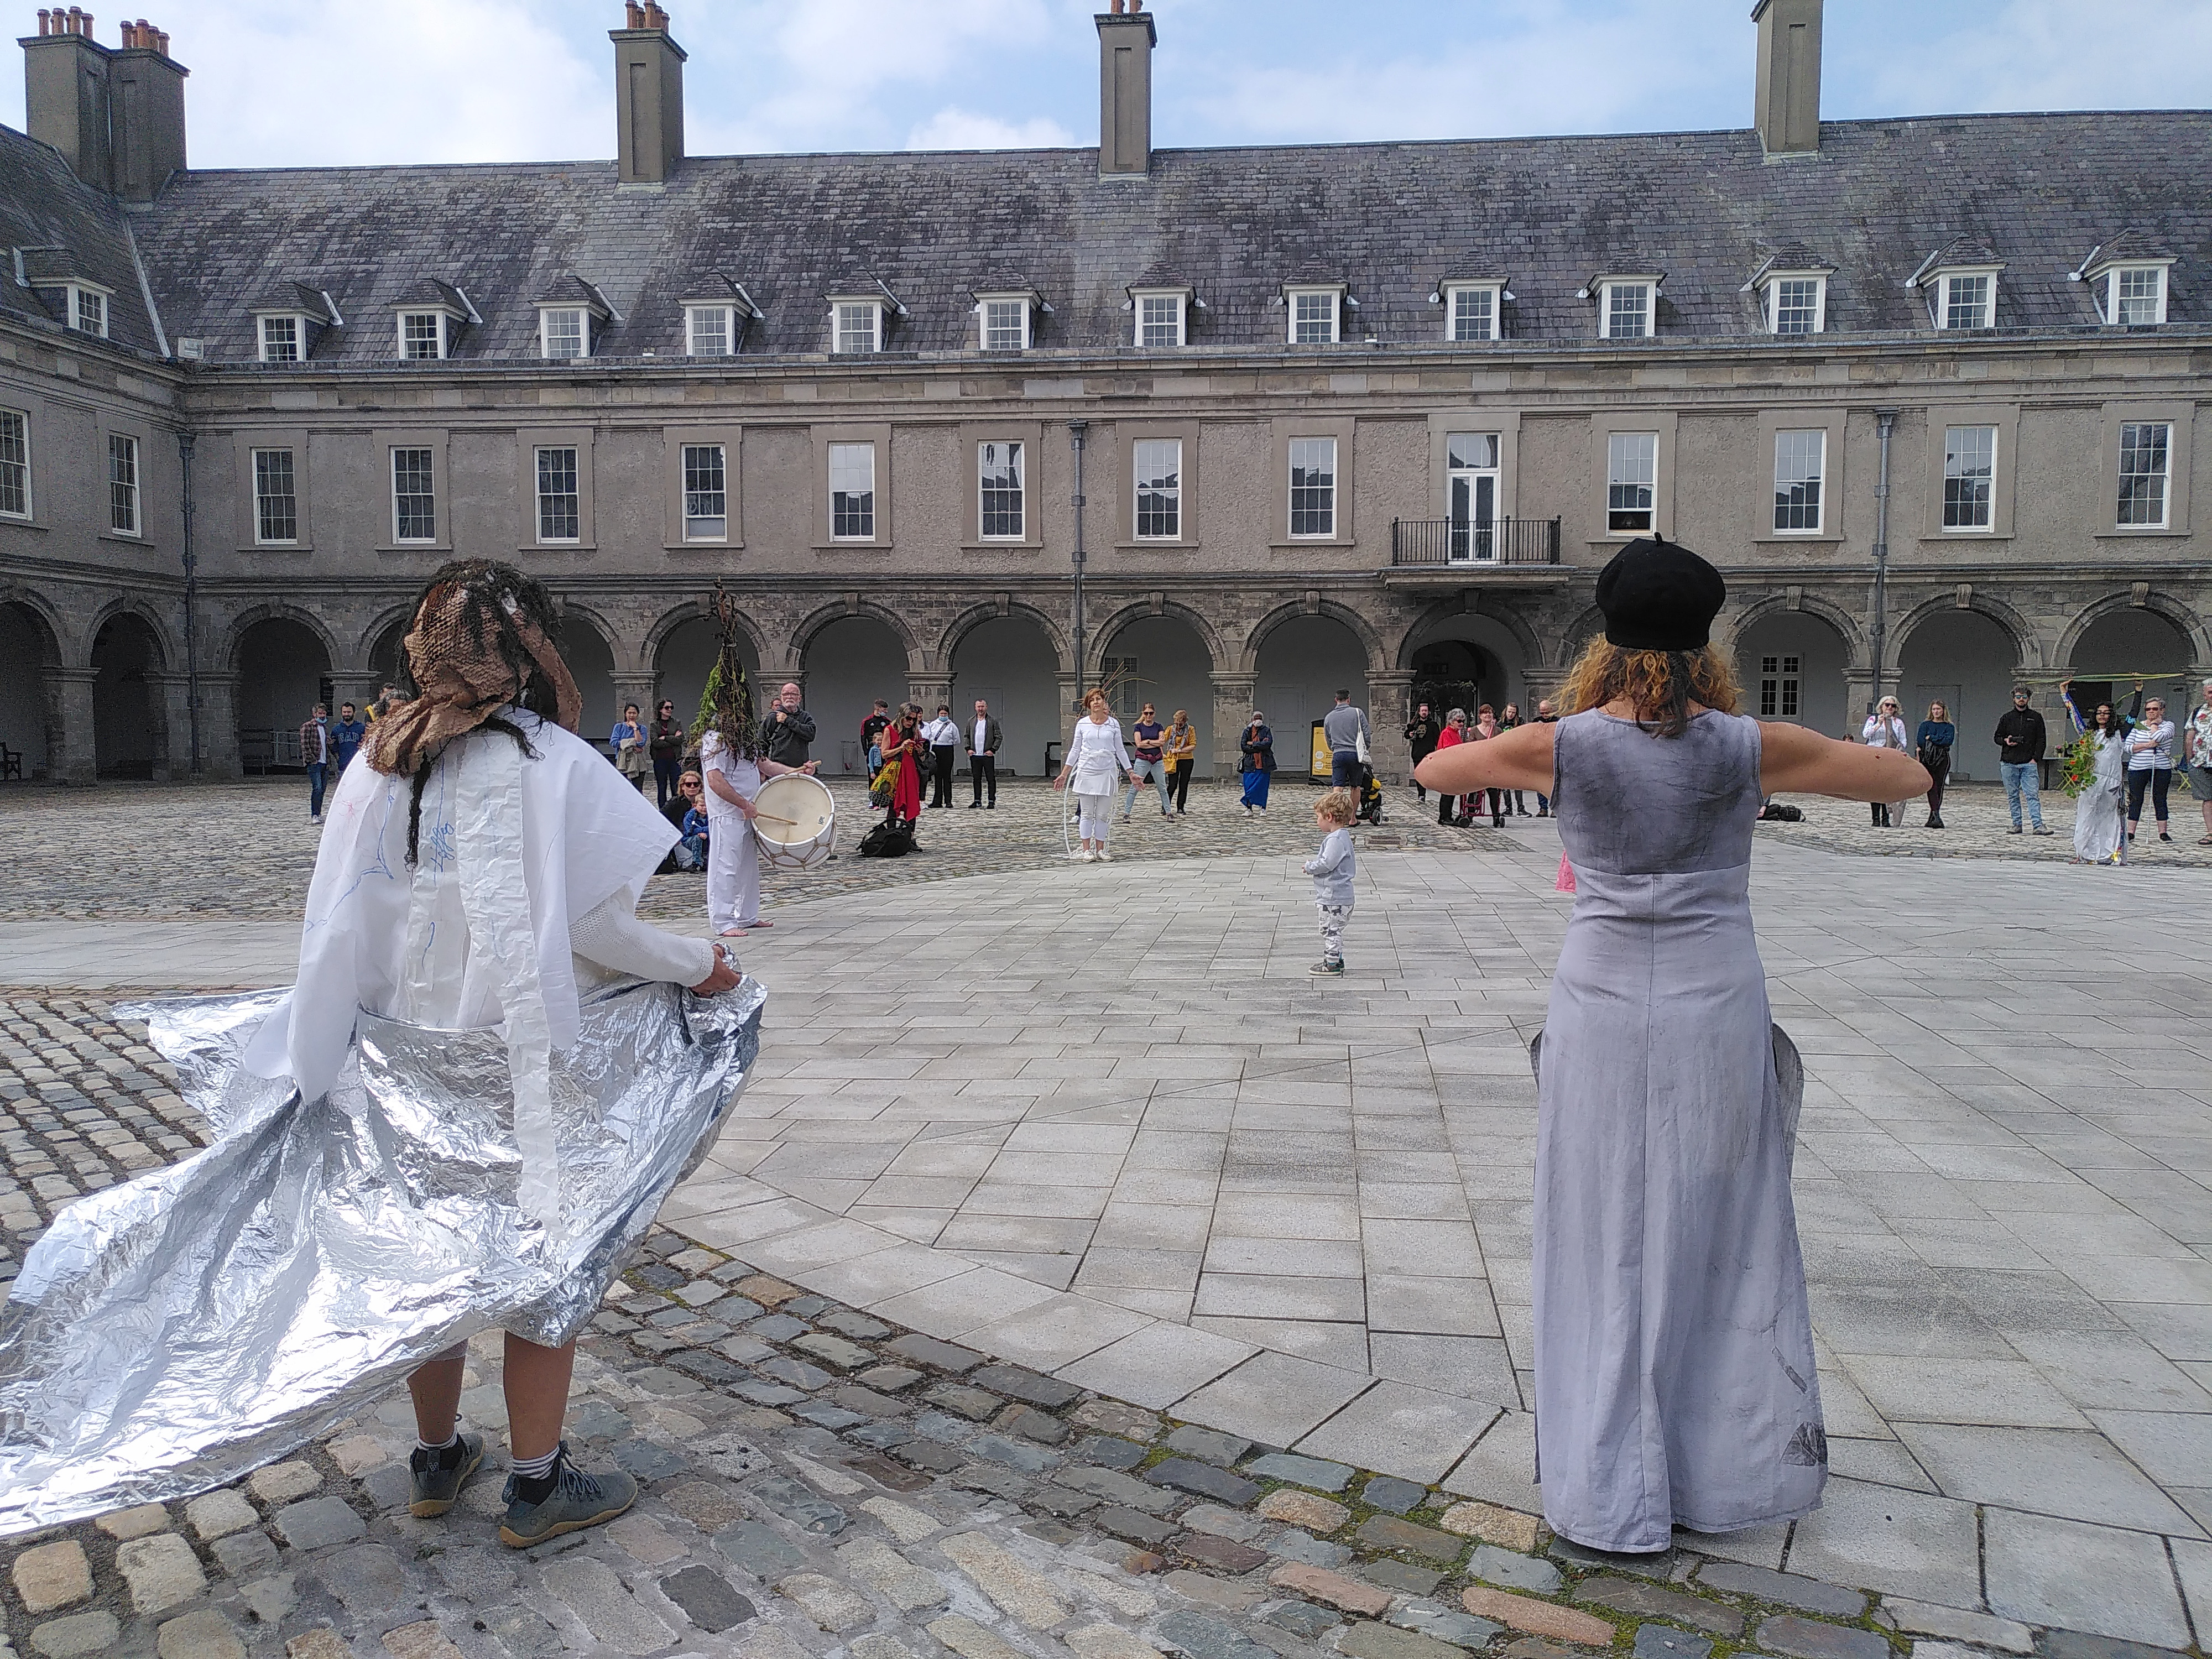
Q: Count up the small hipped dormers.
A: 14